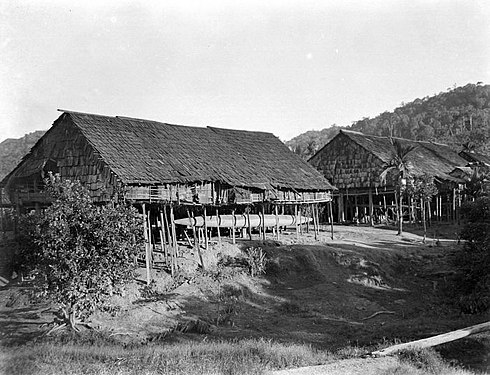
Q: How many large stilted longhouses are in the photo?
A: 2